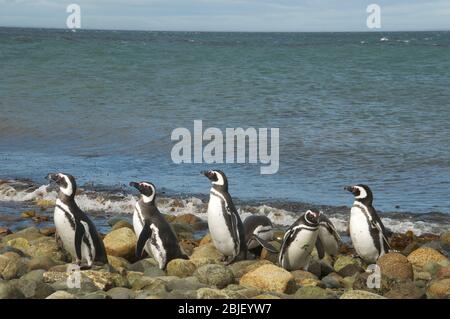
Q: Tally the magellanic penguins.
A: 7